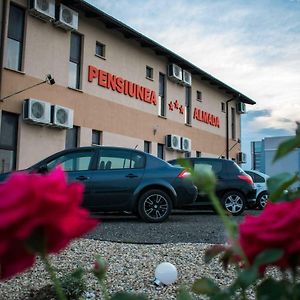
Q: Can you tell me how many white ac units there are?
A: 10